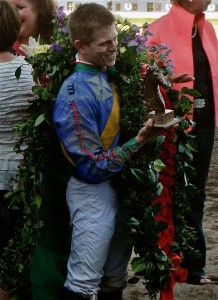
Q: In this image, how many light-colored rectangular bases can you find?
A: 1